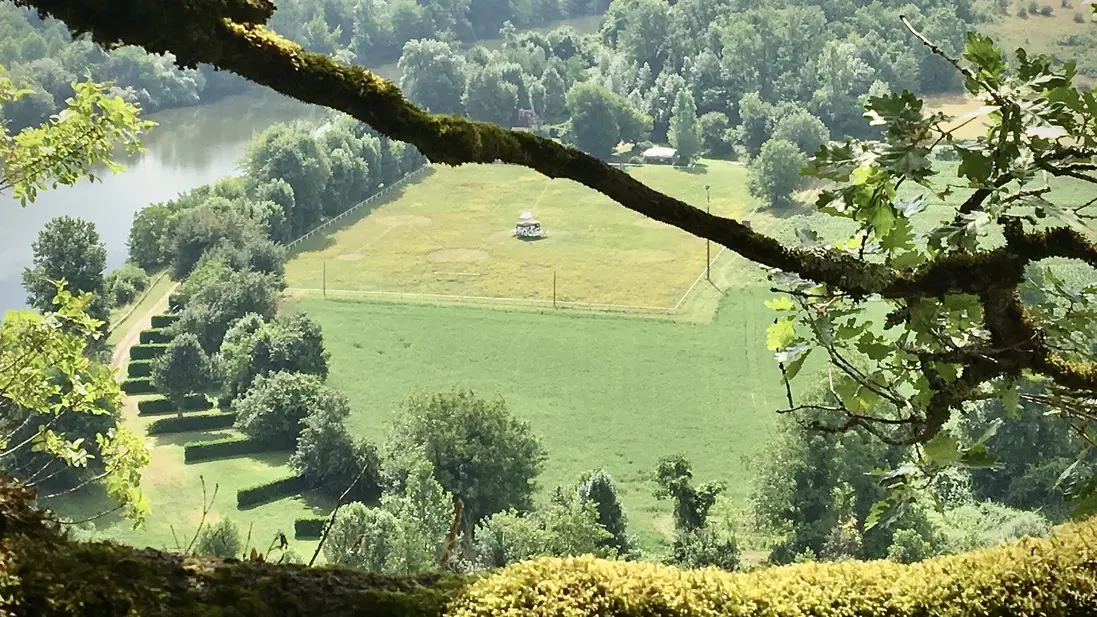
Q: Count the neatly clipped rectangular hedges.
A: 11